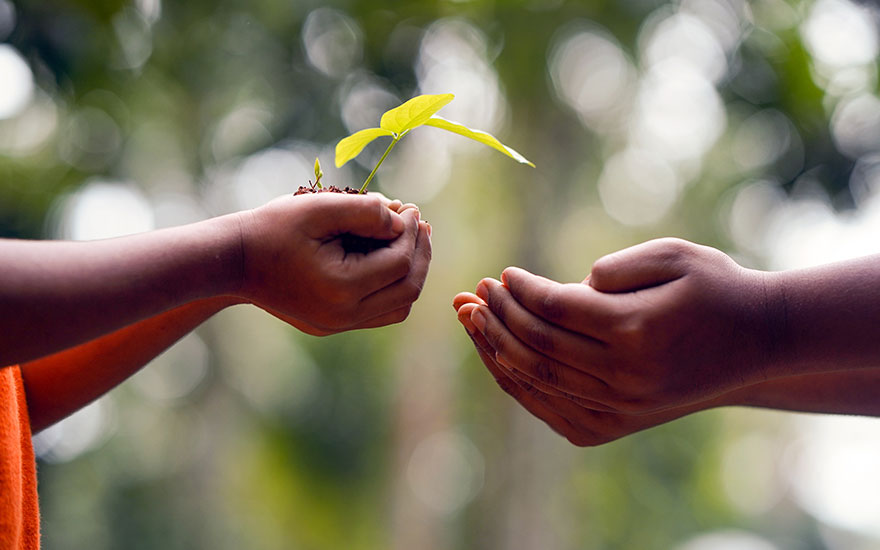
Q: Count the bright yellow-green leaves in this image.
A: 3